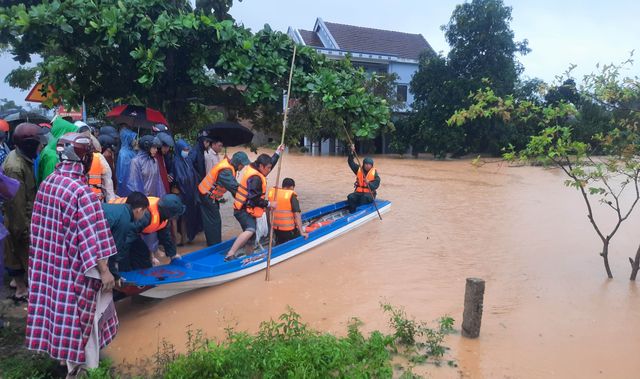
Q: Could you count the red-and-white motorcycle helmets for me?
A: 1